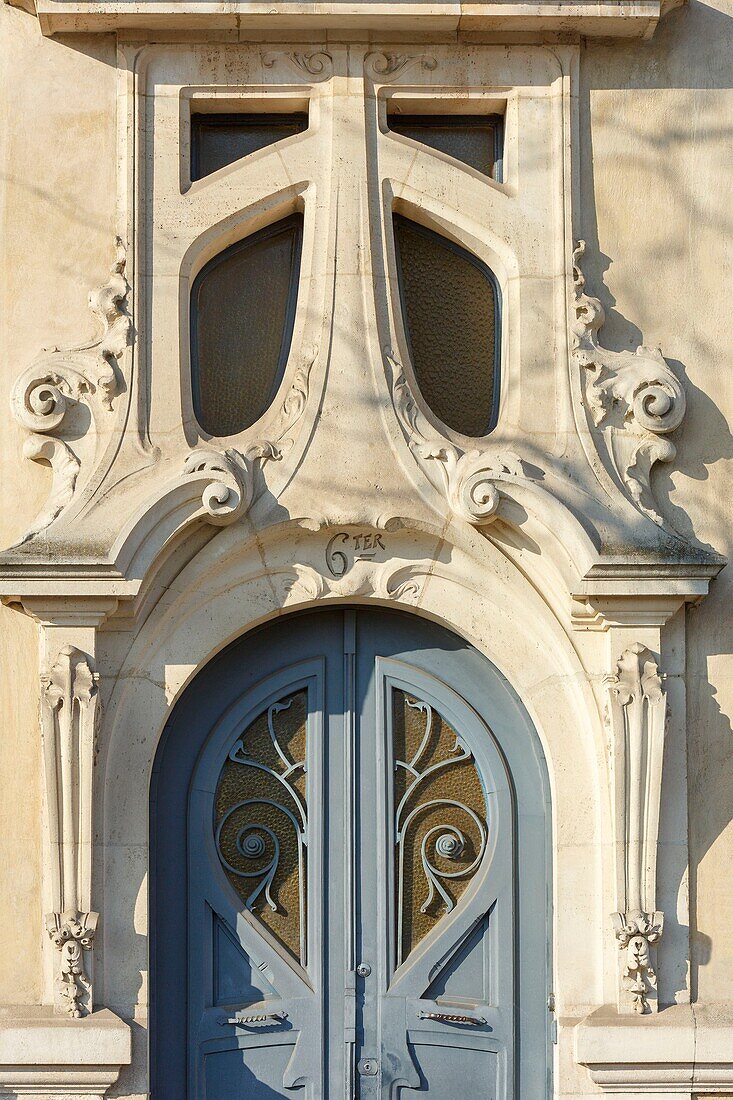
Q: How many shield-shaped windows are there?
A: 2